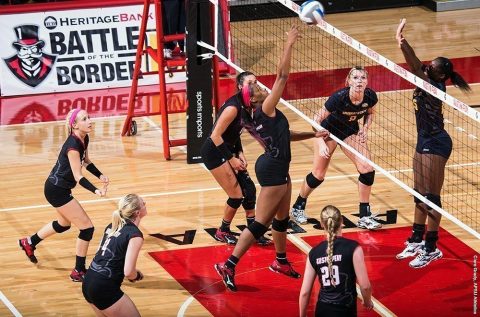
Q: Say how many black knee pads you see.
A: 10